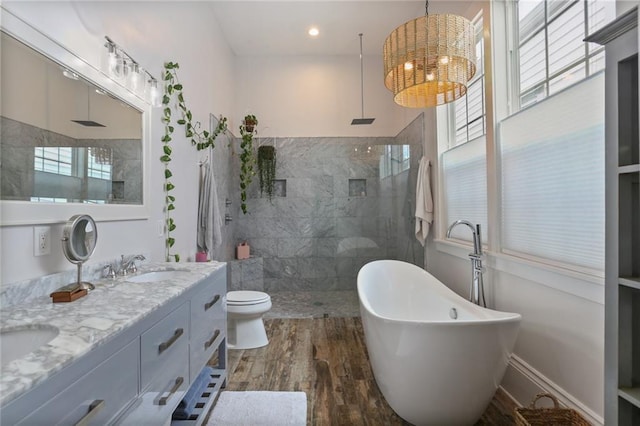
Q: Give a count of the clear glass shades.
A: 3